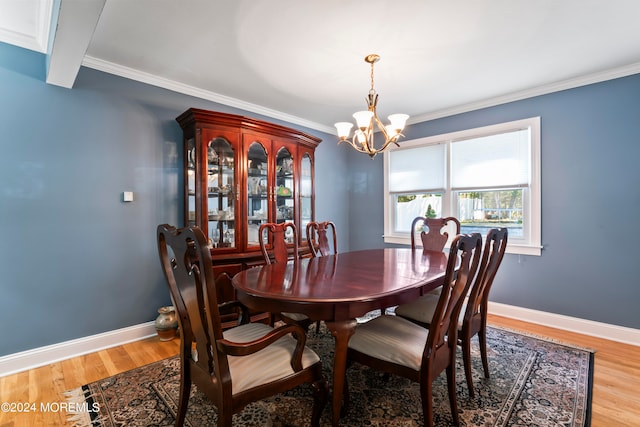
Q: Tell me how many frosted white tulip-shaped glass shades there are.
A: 5